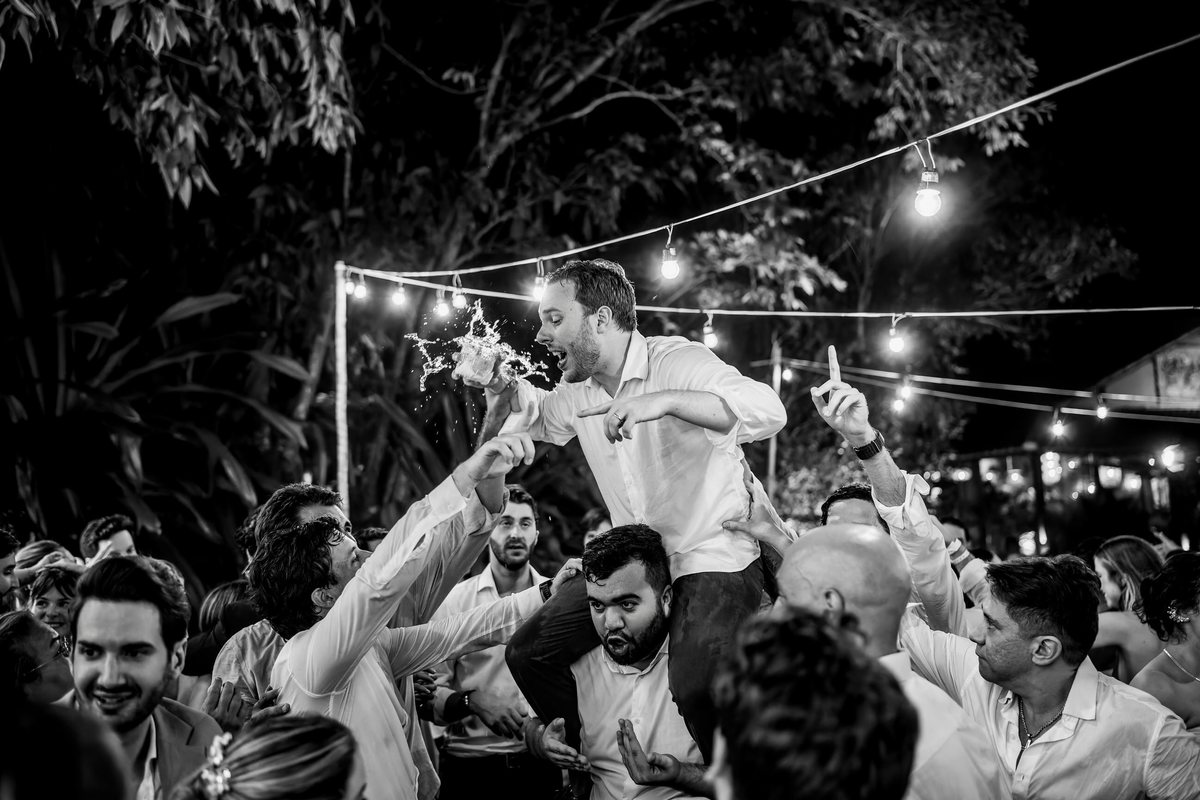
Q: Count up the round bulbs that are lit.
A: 15